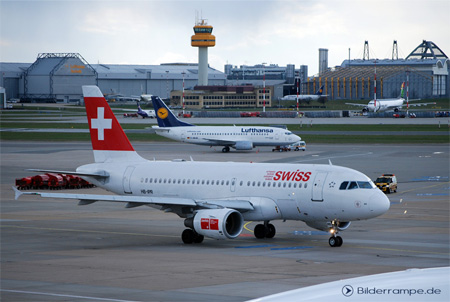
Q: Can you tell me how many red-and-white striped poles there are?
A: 5